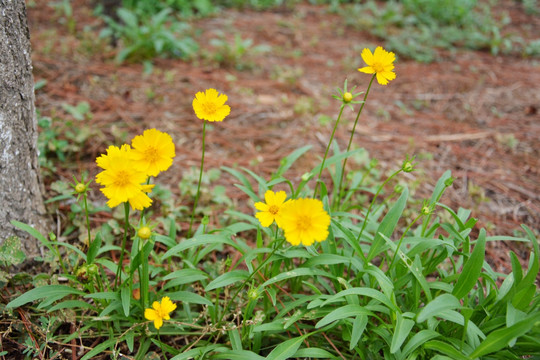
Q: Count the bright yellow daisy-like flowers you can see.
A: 7